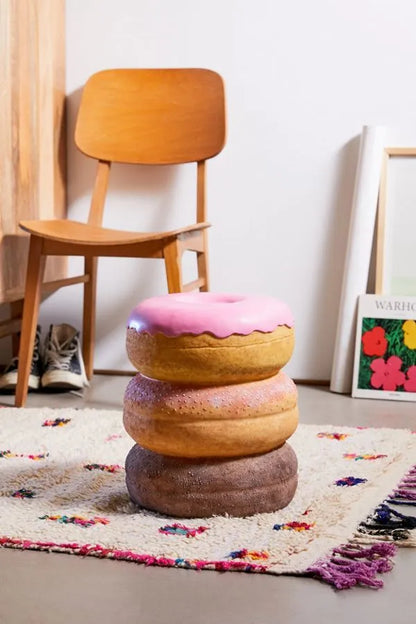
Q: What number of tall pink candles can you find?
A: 0